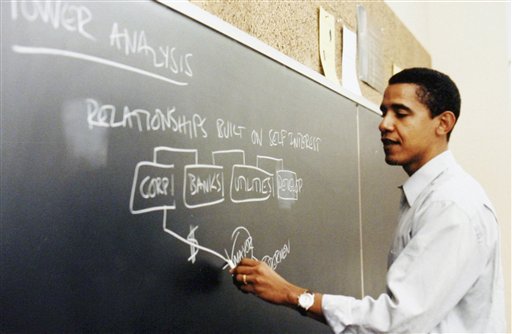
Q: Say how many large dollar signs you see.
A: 1